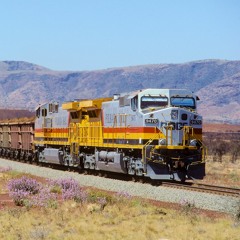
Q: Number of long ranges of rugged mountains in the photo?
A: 1